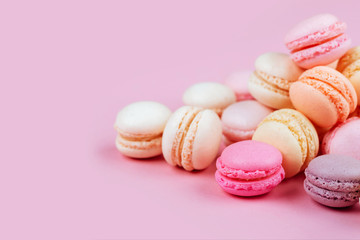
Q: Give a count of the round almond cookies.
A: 13